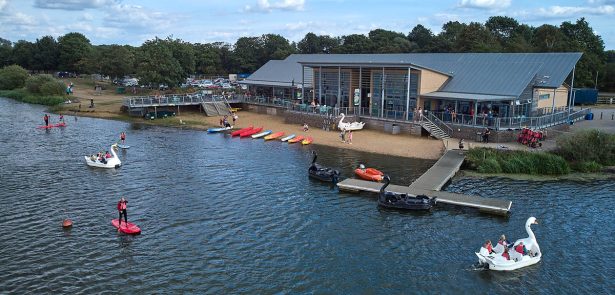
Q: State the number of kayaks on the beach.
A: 8